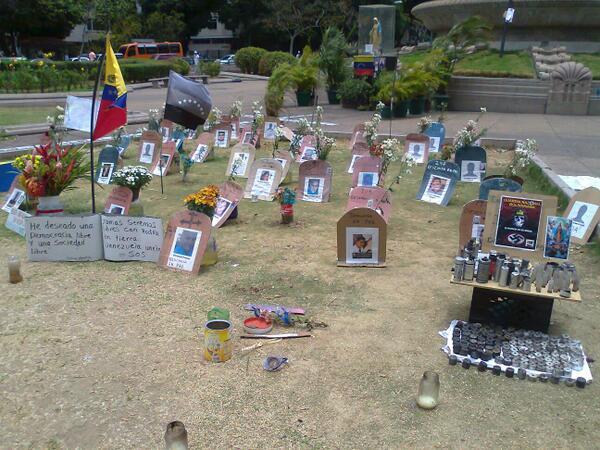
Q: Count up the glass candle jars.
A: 3